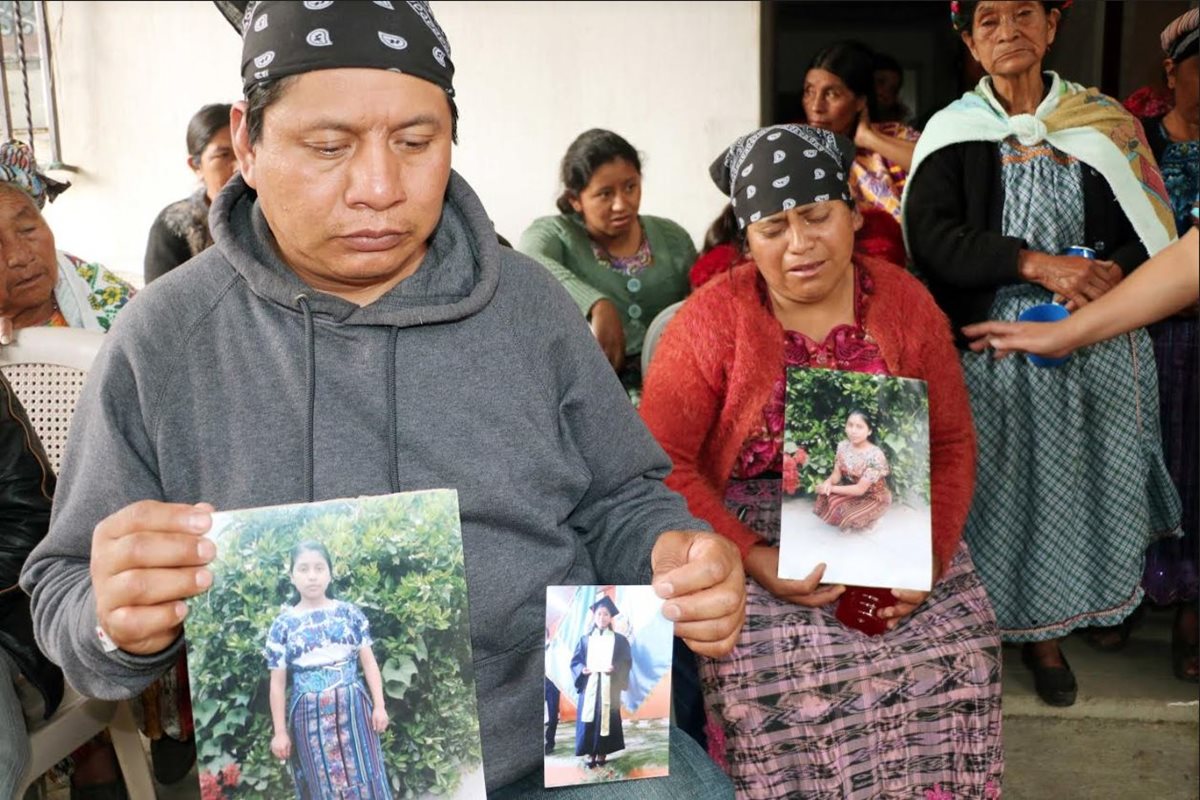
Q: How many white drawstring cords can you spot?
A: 0